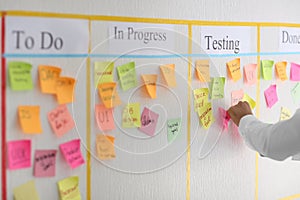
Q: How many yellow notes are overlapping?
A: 2